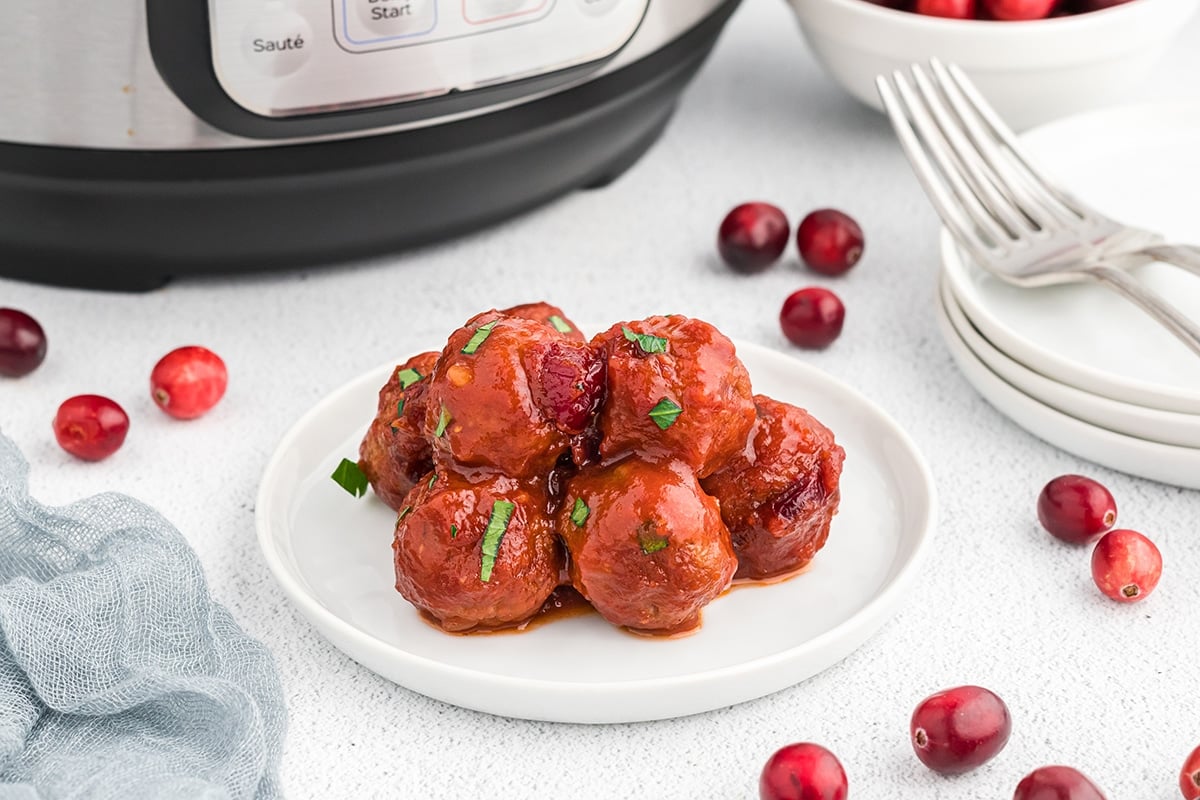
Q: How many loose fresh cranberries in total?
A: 12